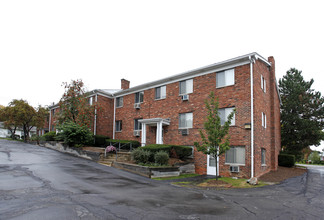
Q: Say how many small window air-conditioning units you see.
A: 5